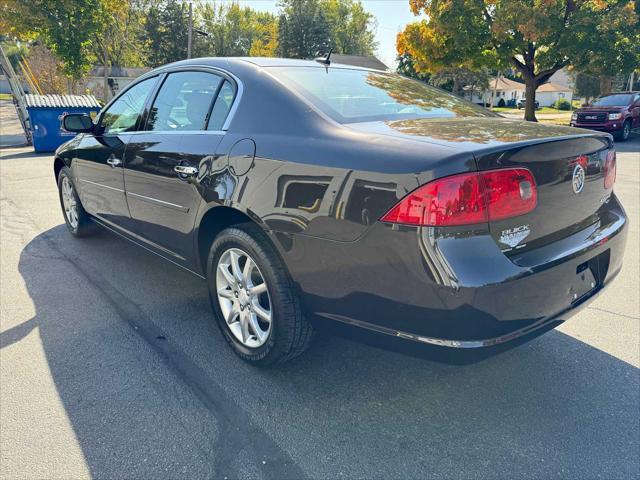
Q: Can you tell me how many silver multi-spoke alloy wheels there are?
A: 2